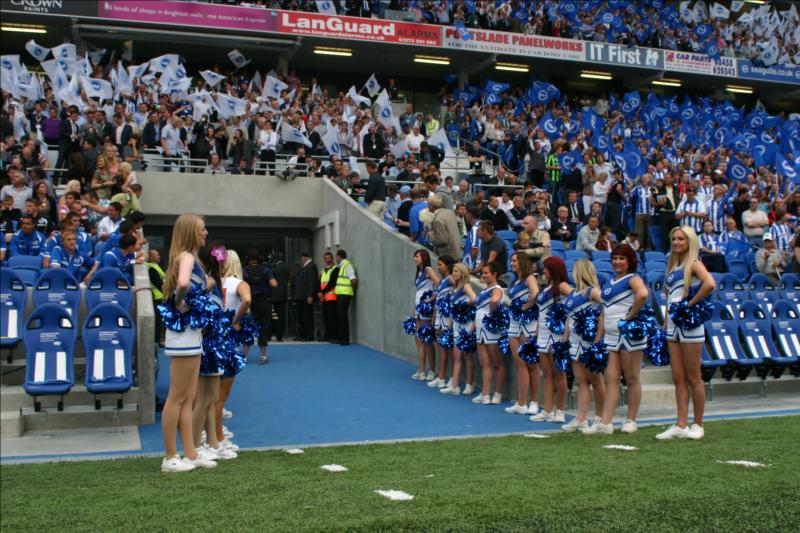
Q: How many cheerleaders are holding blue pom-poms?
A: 12